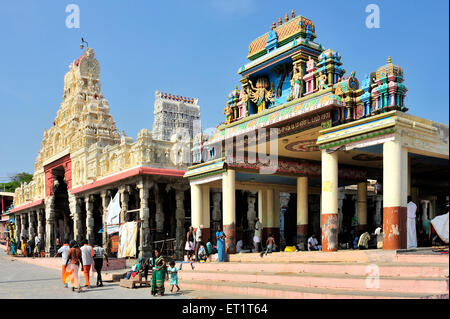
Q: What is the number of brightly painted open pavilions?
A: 1